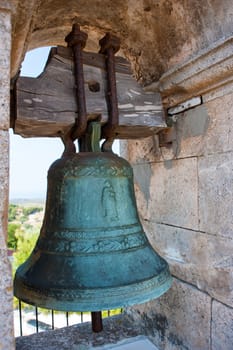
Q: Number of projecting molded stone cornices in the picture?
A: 1